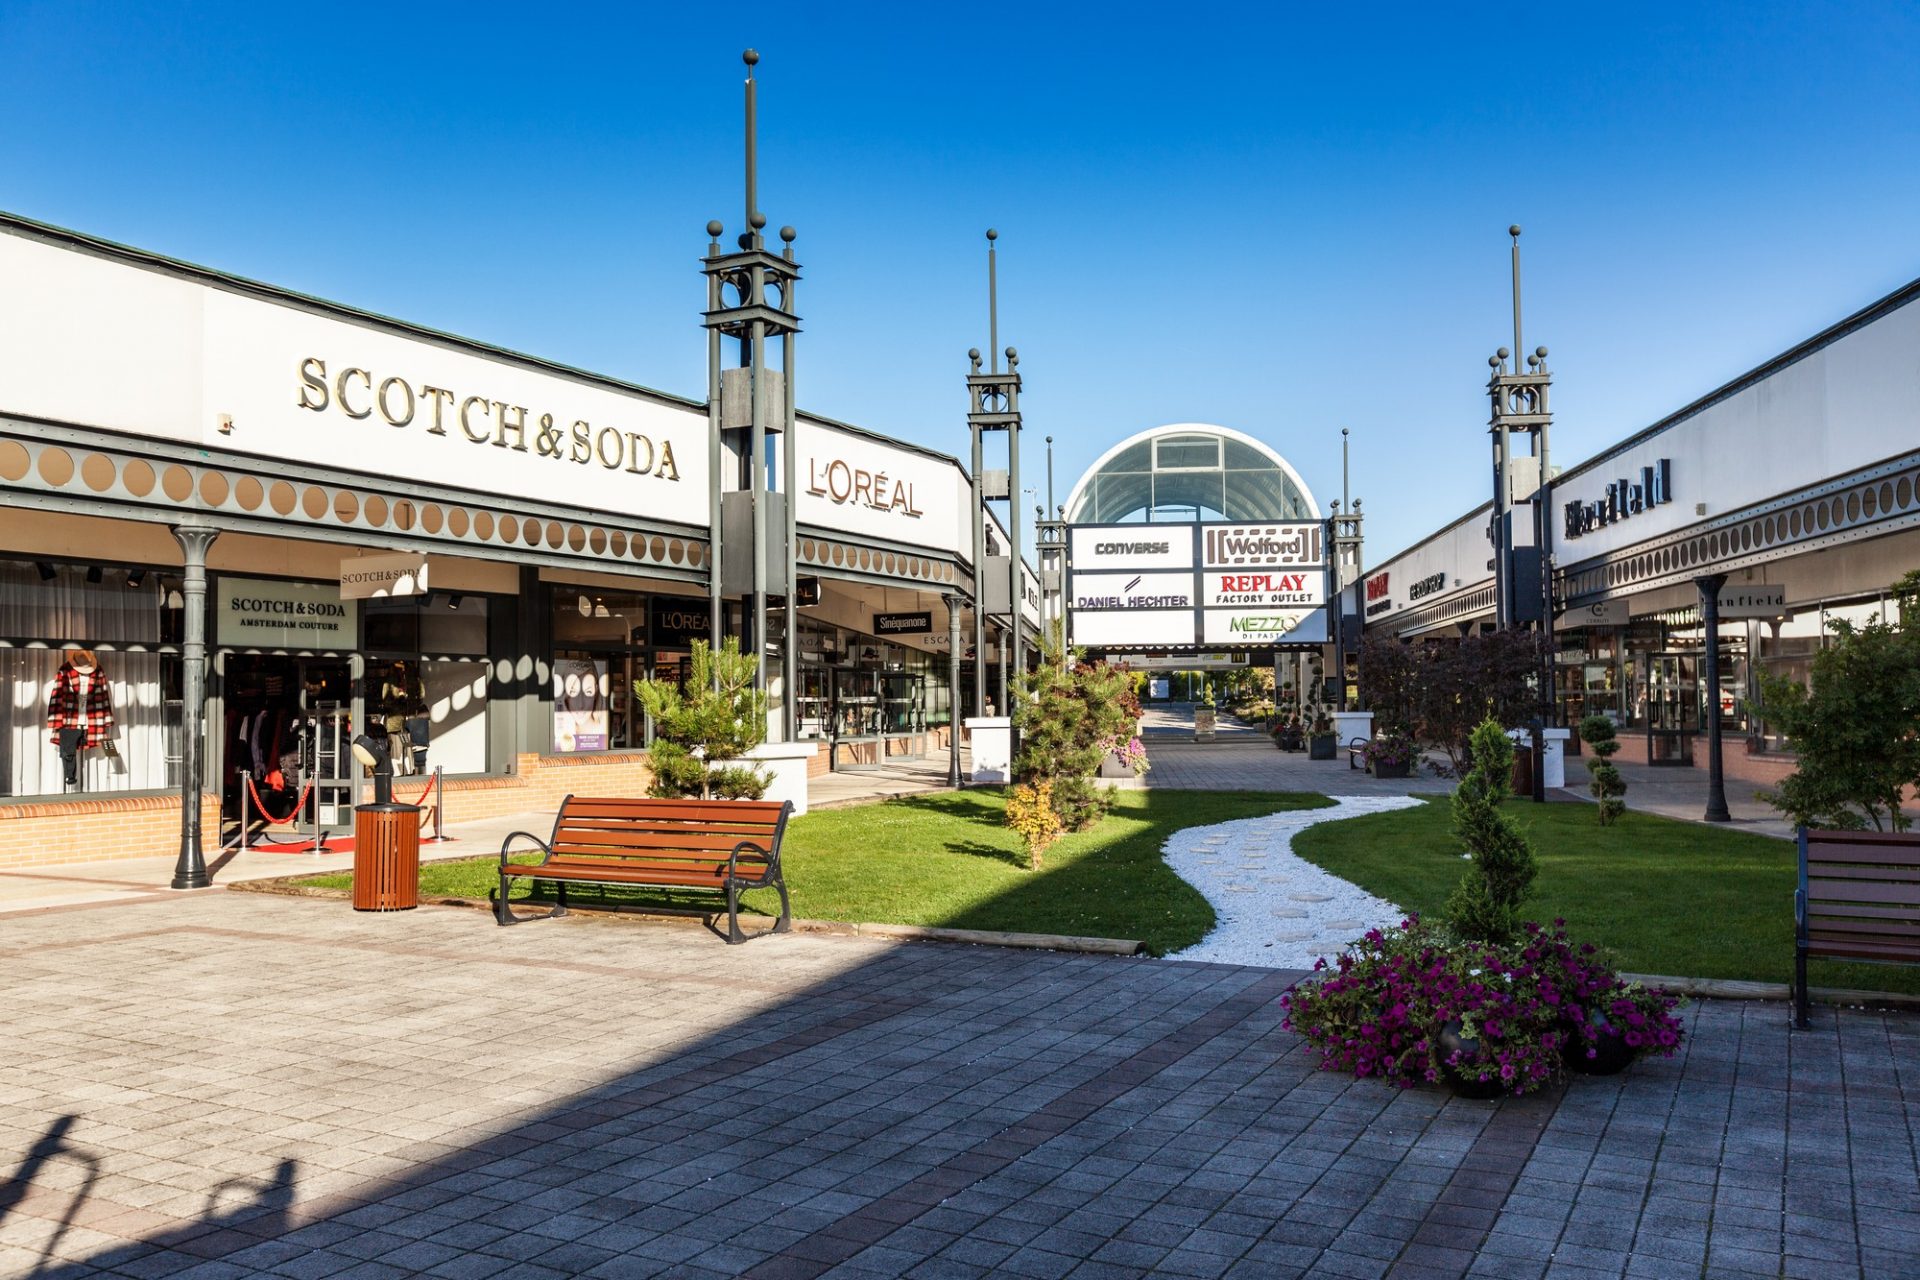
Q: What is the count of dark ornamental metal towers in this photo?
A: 5